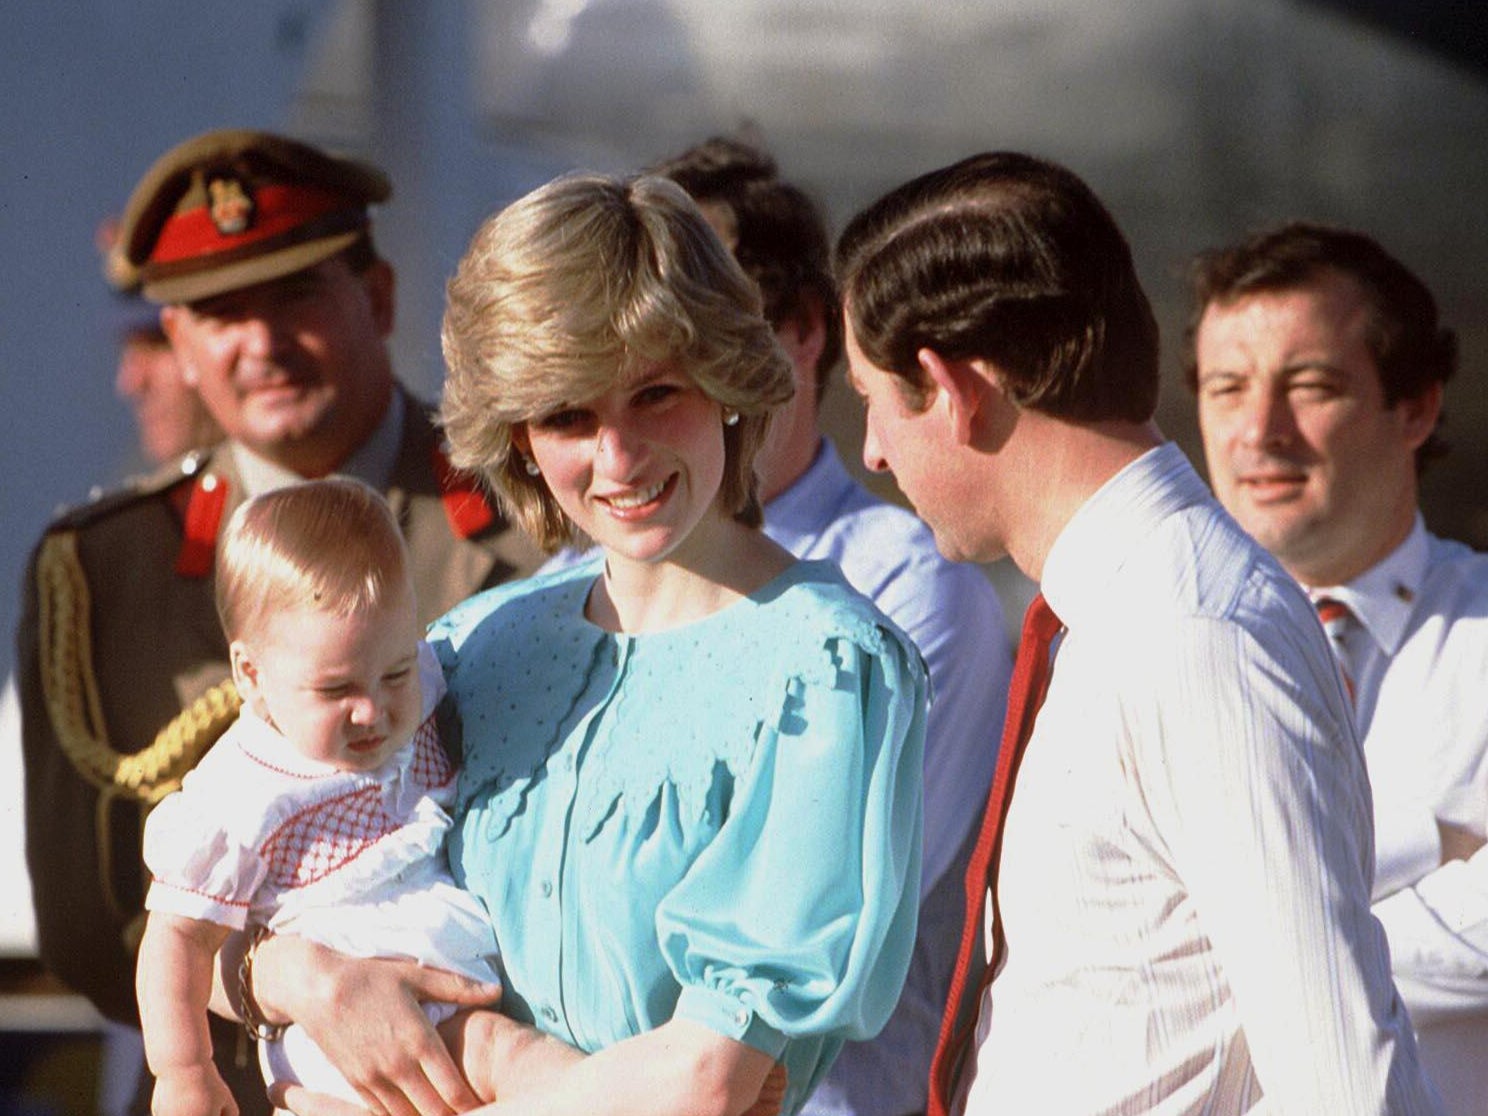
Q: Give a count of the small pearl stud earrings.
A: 2